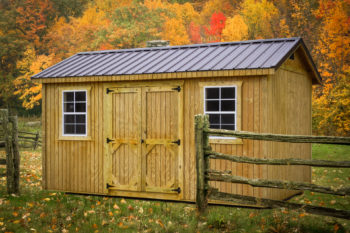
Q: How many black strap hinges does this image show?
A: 6